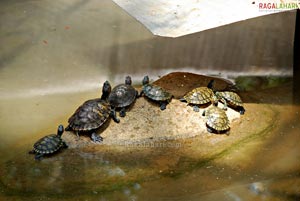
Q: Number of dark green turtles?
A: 4